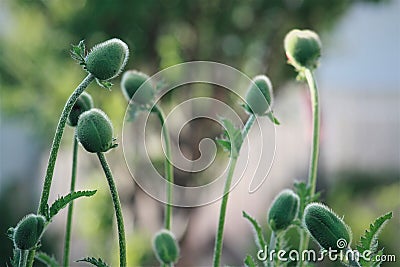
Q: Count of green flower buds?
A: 10